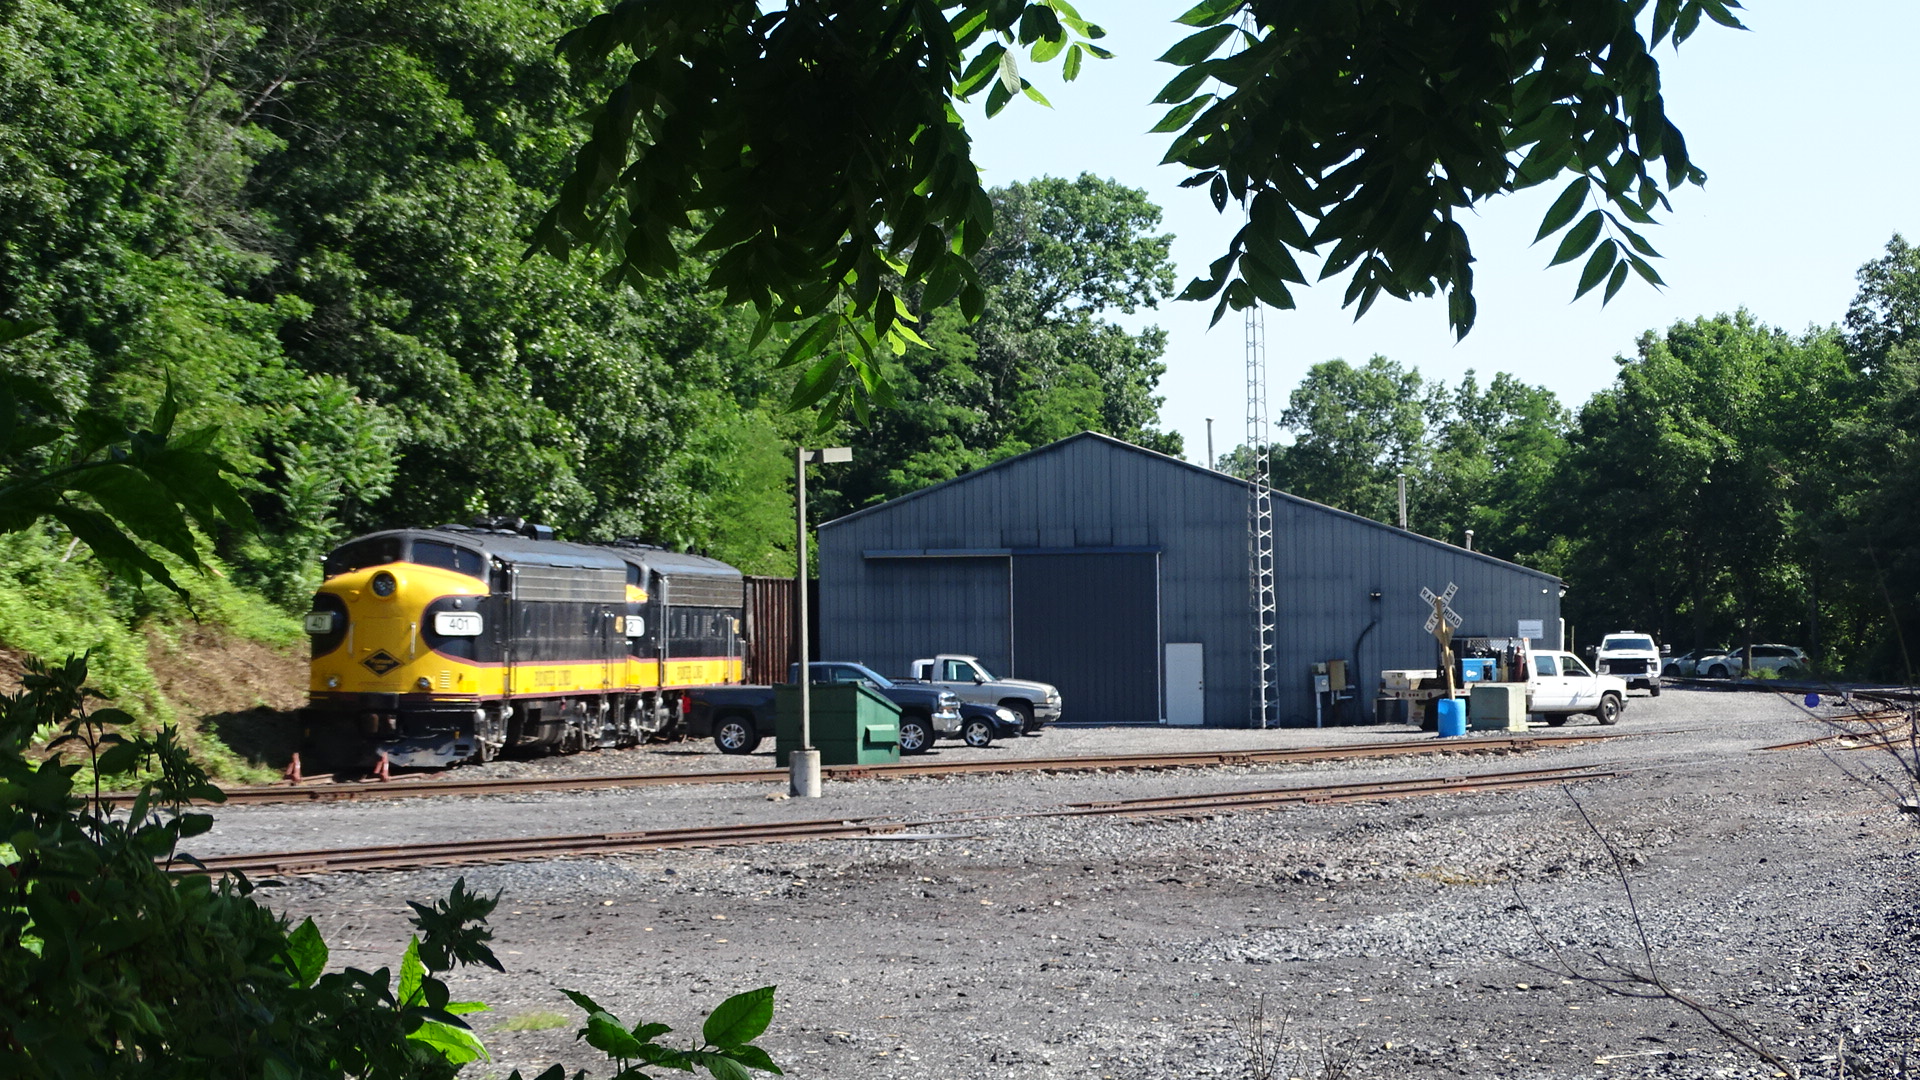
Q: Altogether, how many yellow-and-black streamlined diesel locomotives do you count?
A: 2